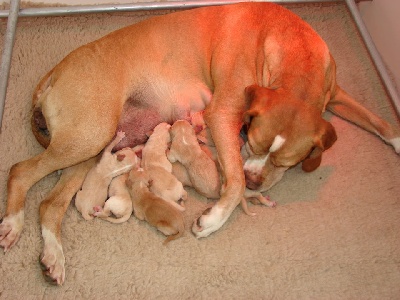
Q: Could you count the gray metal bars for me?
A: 3